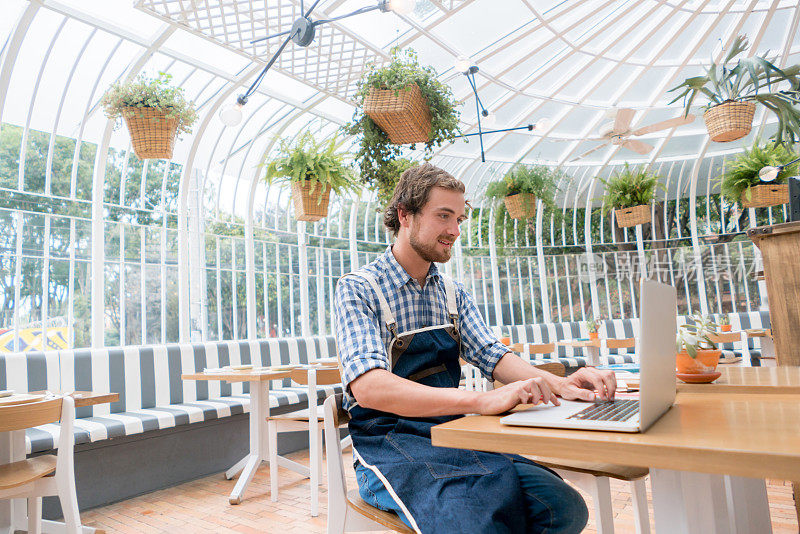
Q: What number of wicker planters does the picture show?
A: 7